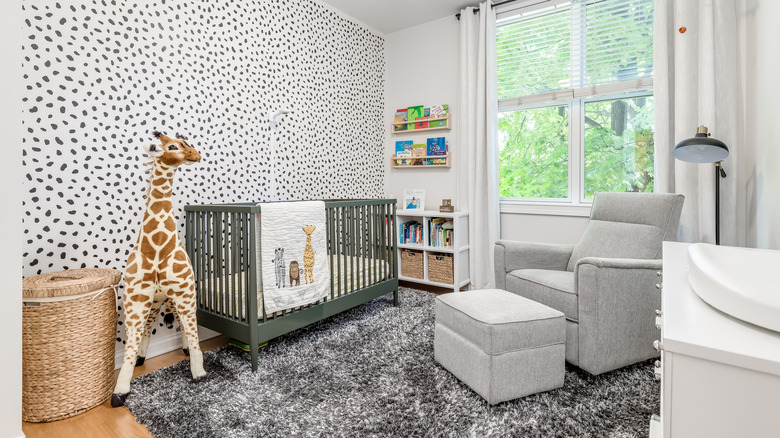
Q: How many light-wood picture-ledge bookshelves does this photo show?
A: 2